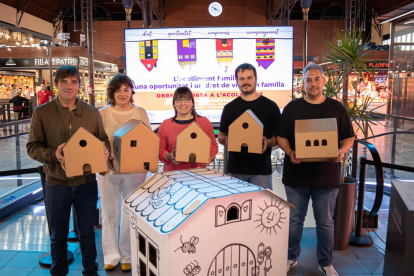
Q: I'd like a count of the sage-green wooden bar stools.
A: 0